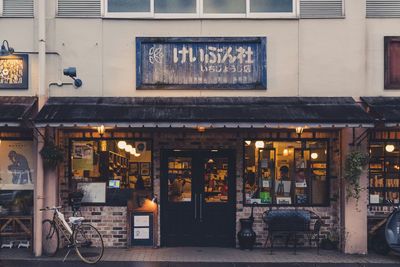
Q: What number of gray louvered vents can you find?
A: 4